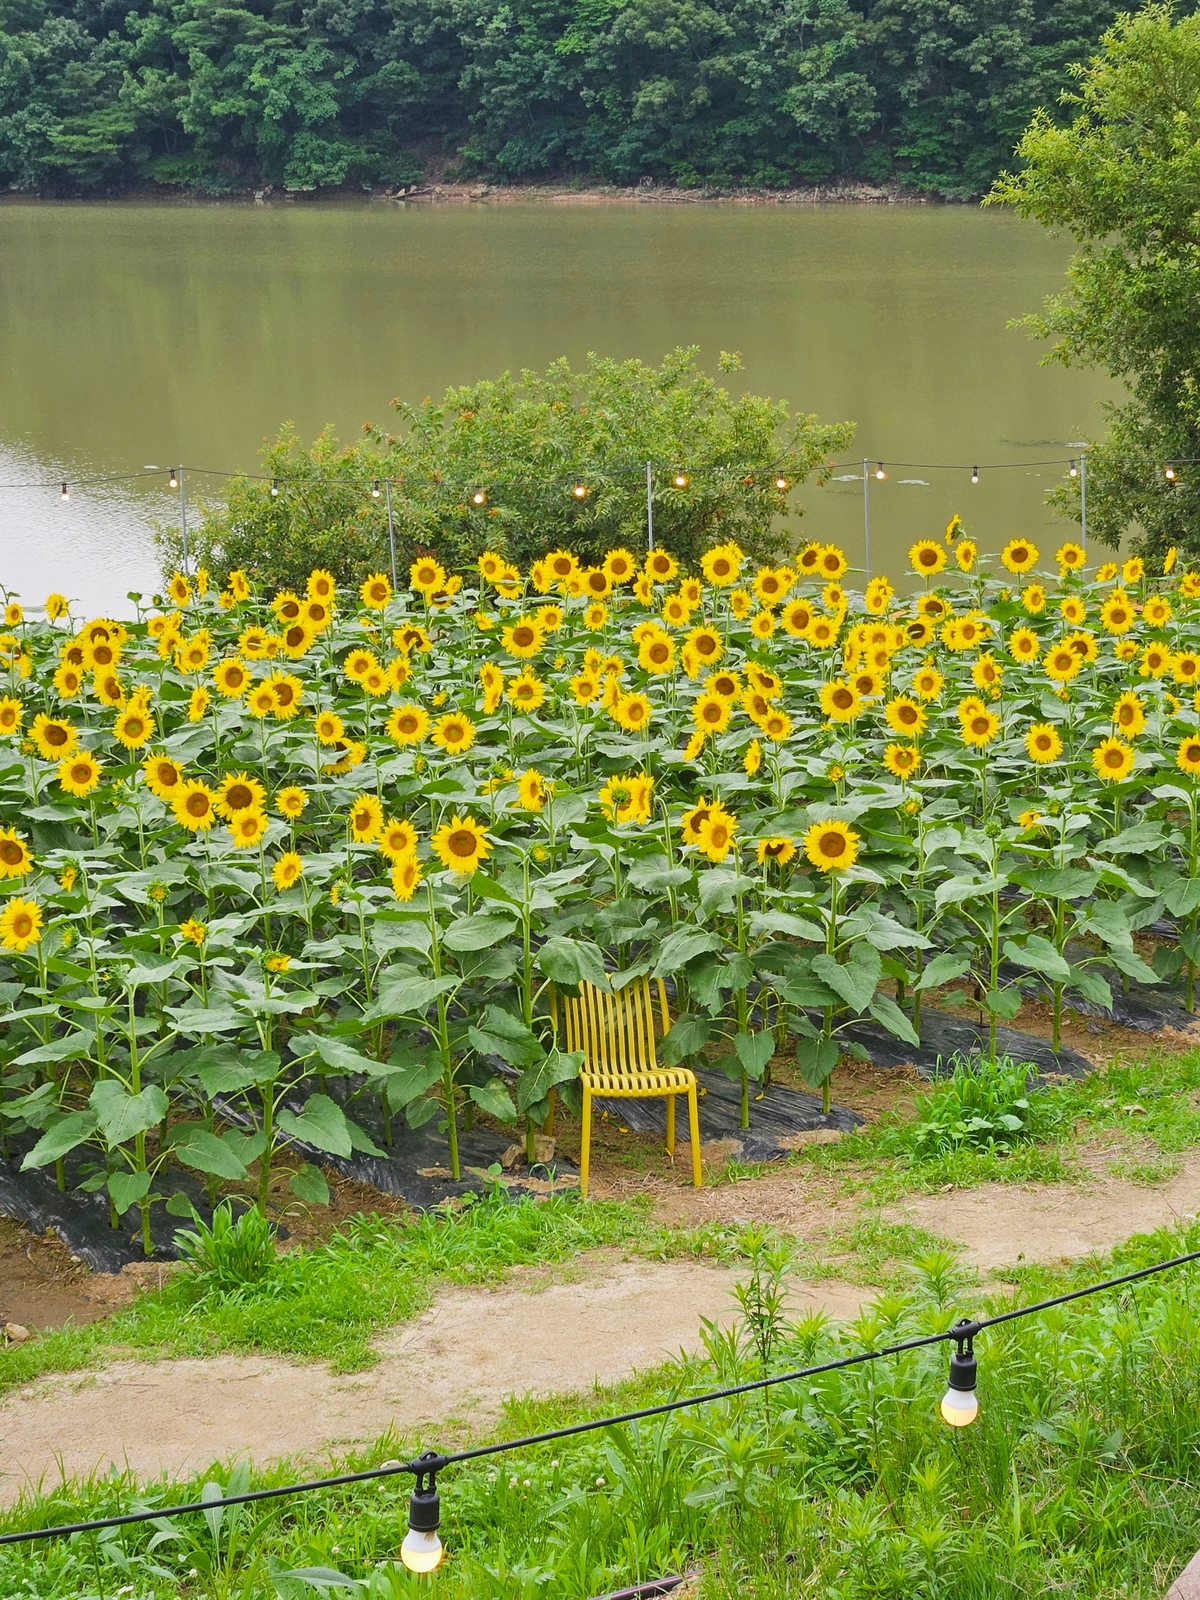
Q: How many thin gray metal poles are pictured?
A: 5